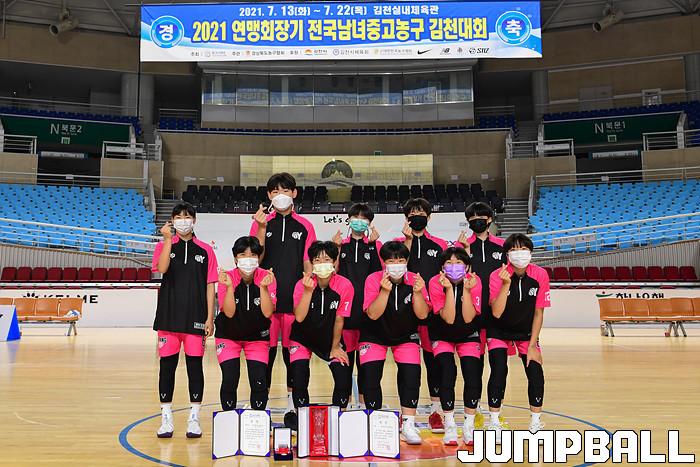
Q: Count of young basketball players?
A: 10